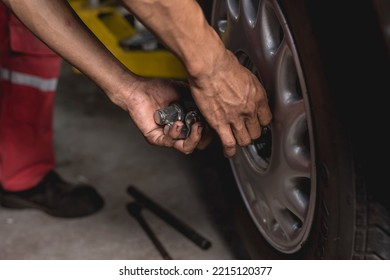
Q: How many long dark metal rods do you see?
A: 2